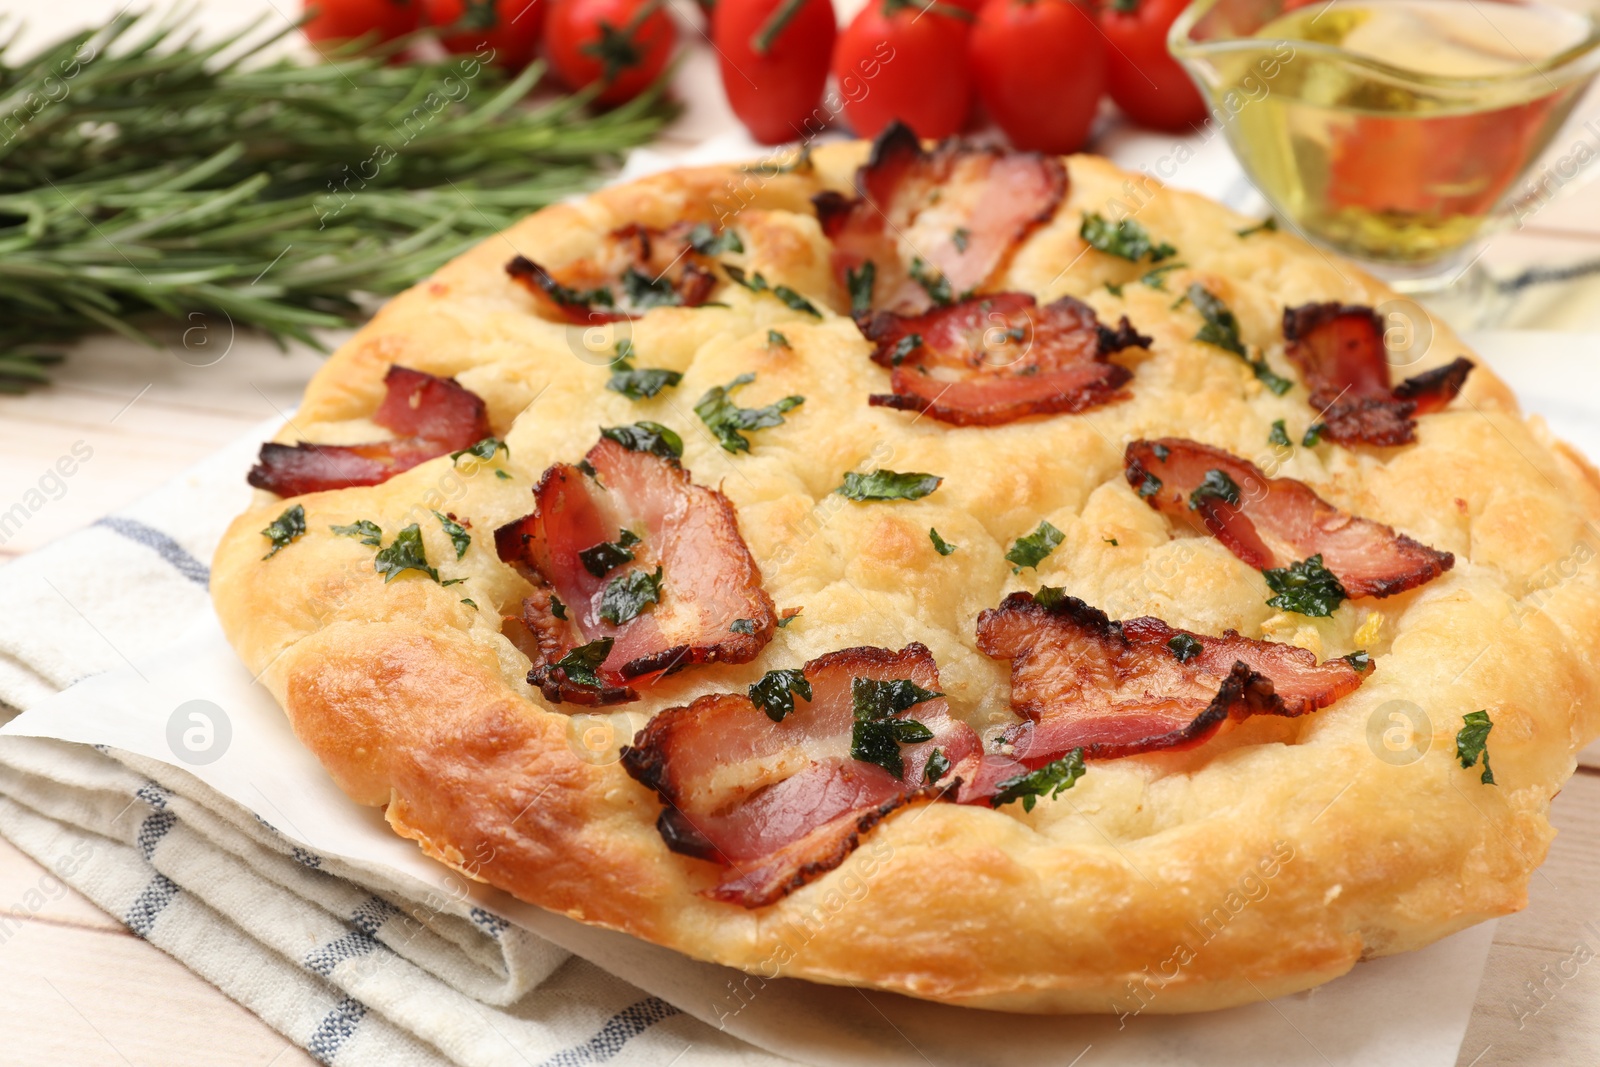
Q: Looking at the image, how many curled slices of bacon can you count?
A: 9